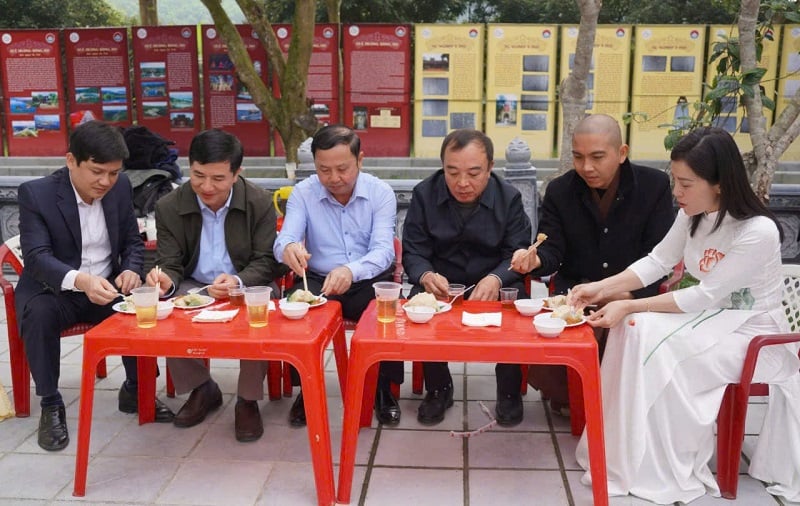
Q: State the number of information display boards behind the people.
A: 12